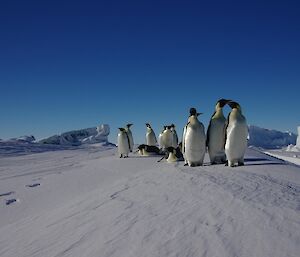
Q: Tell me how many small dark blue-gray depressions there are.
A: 3